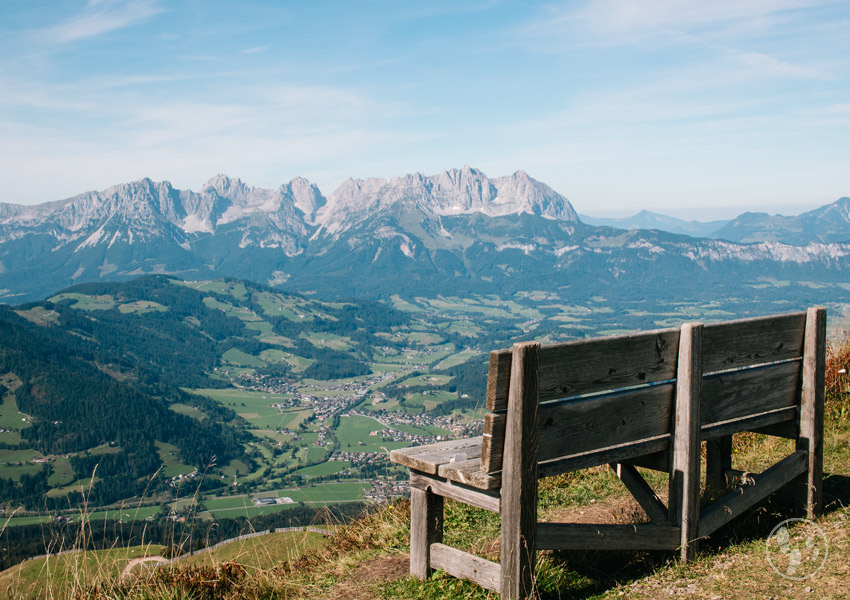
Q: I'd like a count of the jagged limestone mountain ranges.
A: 1